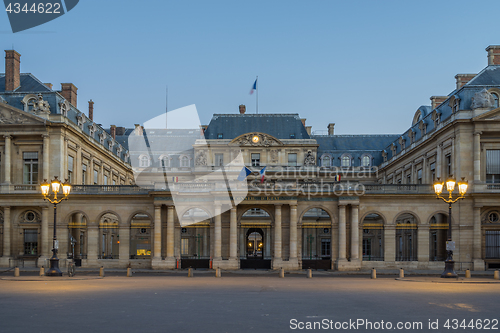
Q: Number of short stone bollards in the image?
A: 12